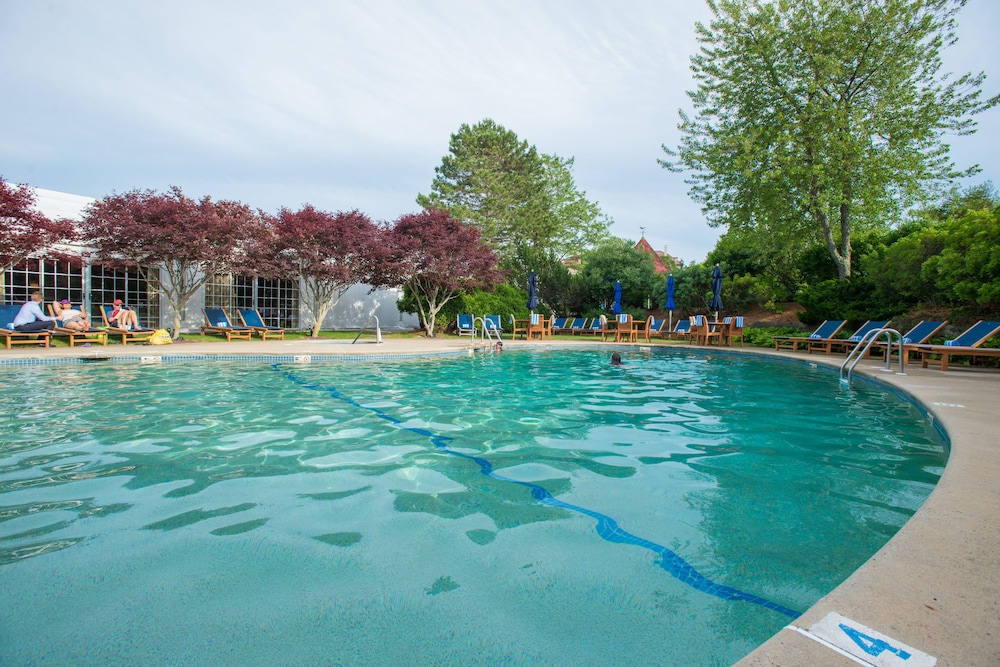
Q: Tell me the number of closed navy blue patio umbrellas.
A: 4